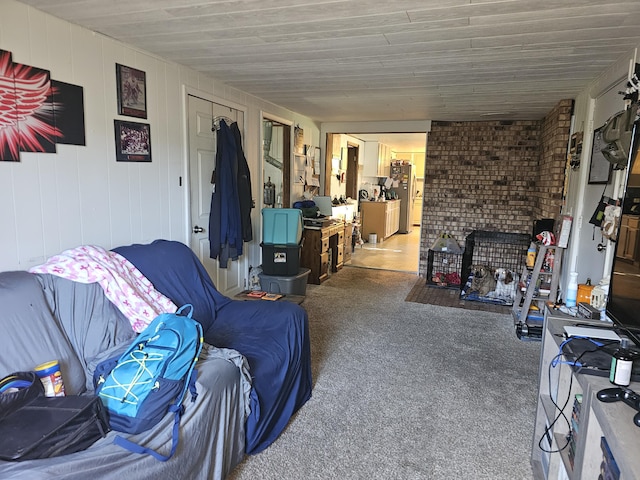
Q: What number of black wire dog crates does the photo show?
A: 2